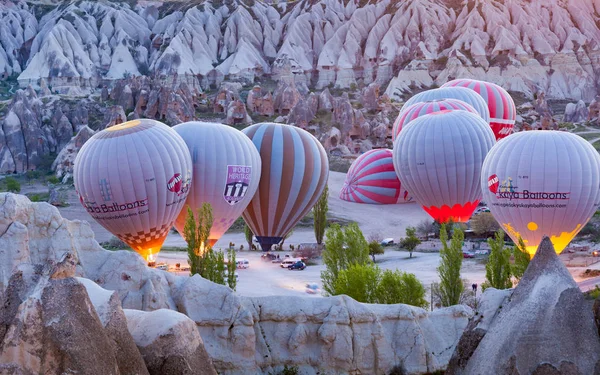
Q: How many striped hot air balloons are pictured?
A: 4